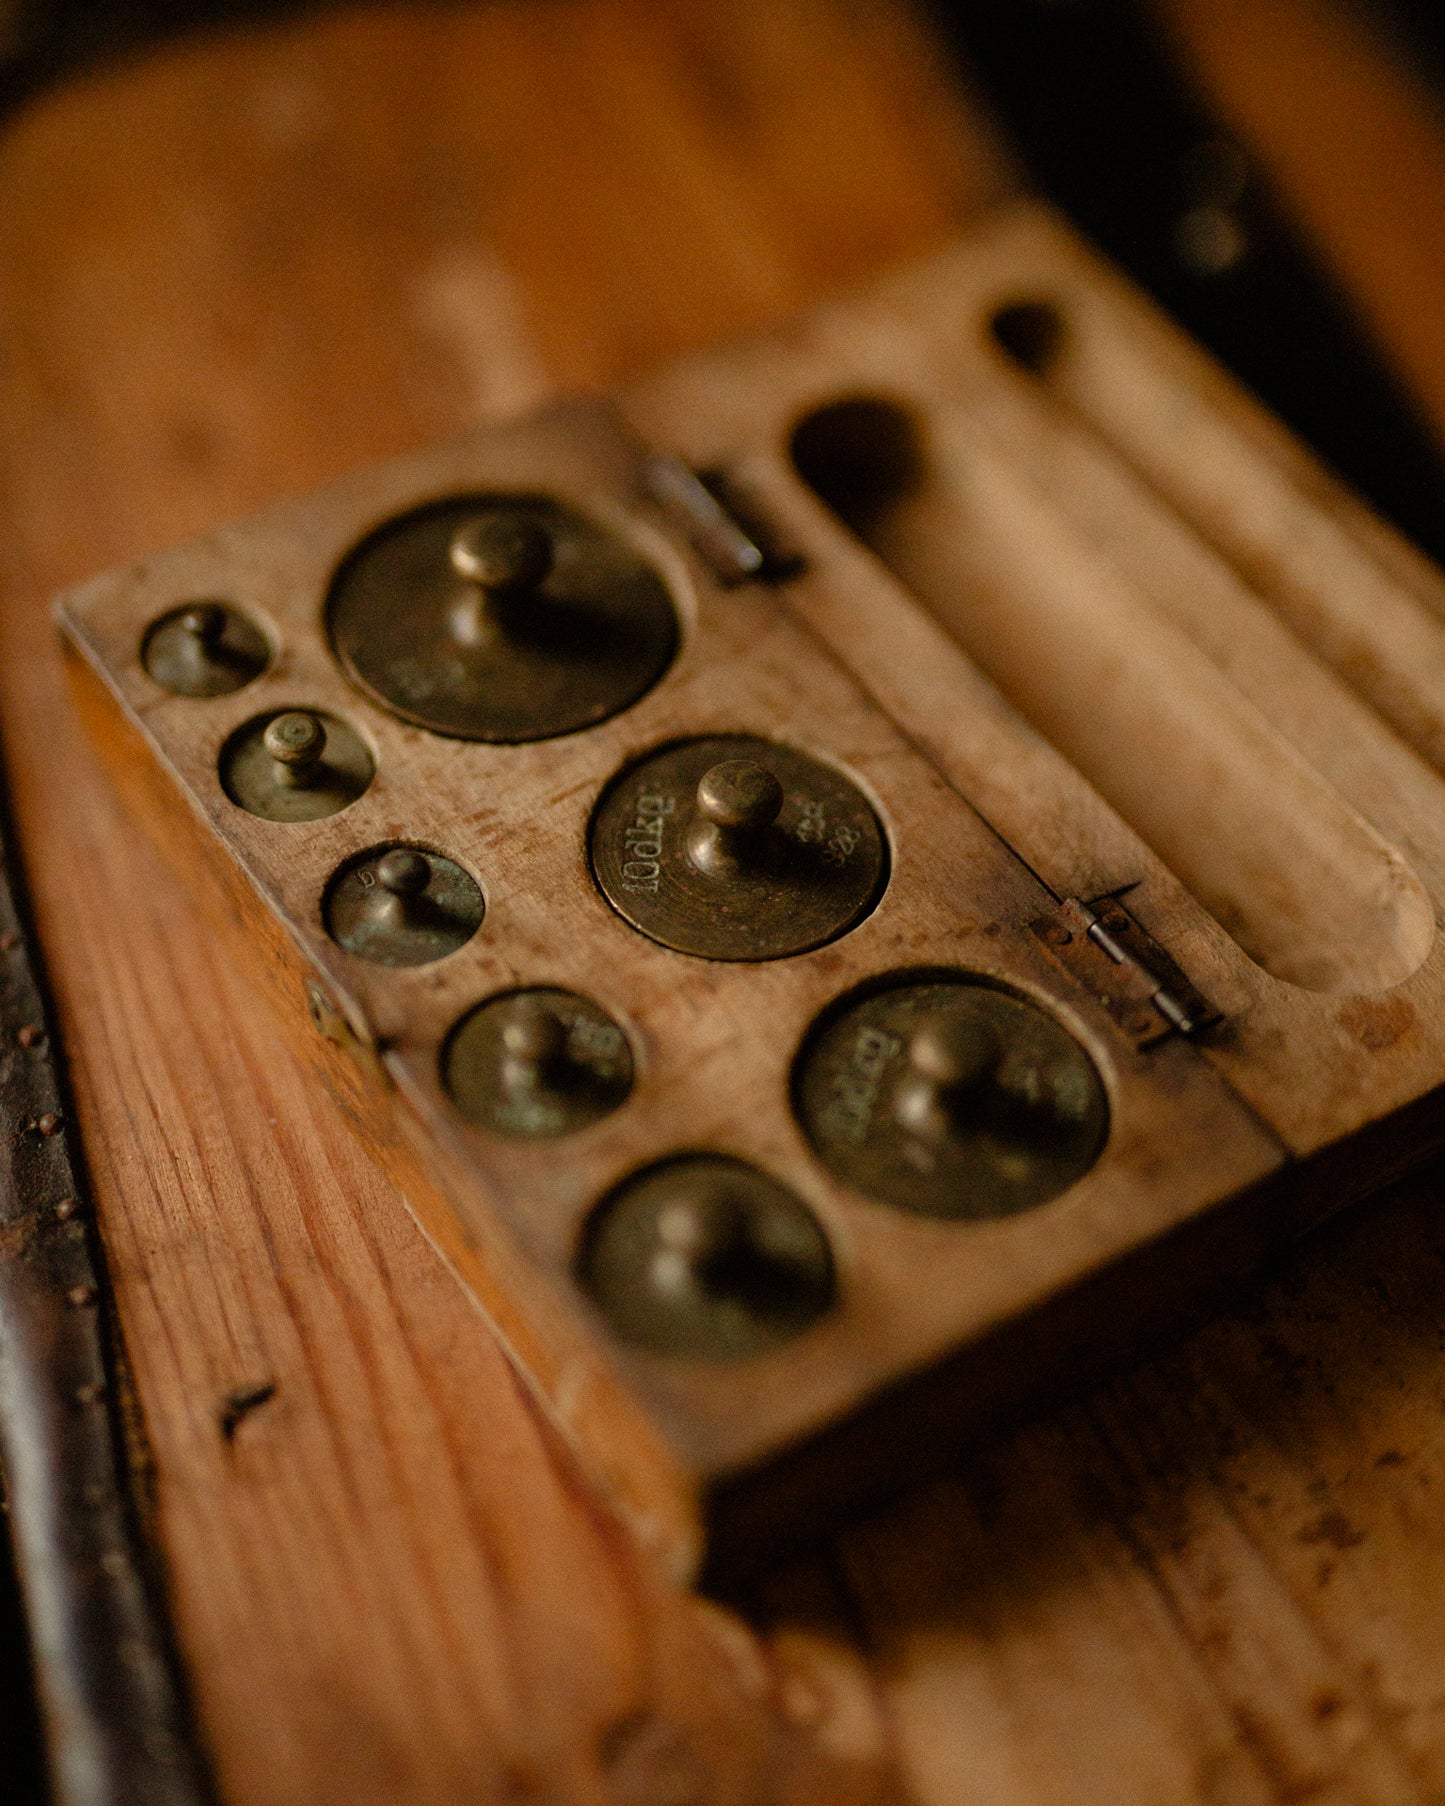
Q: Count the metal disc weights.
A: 8